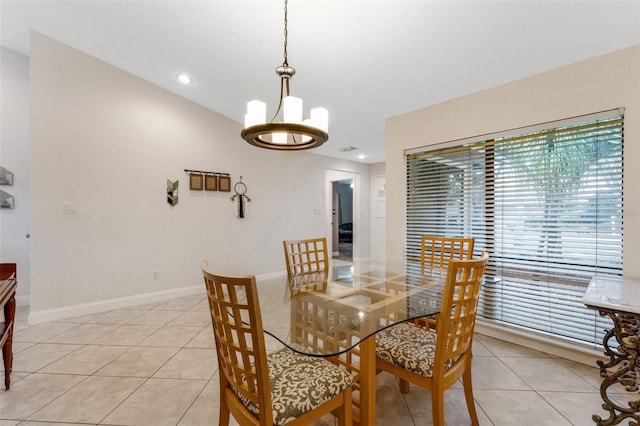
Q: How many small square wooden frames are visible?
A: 3